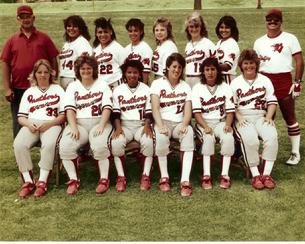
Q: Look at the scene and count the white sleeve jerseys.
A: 13